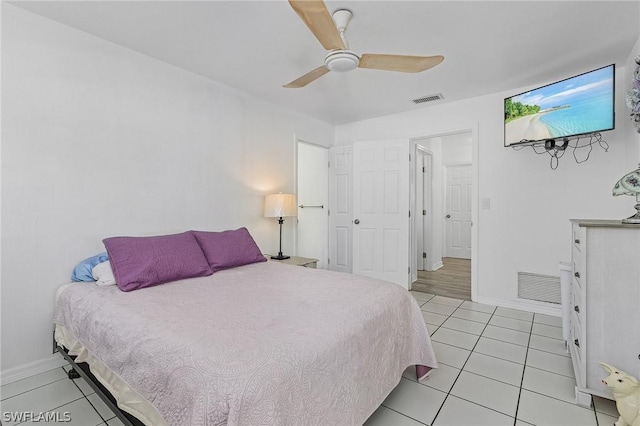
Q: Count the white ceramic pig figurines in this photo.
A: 1